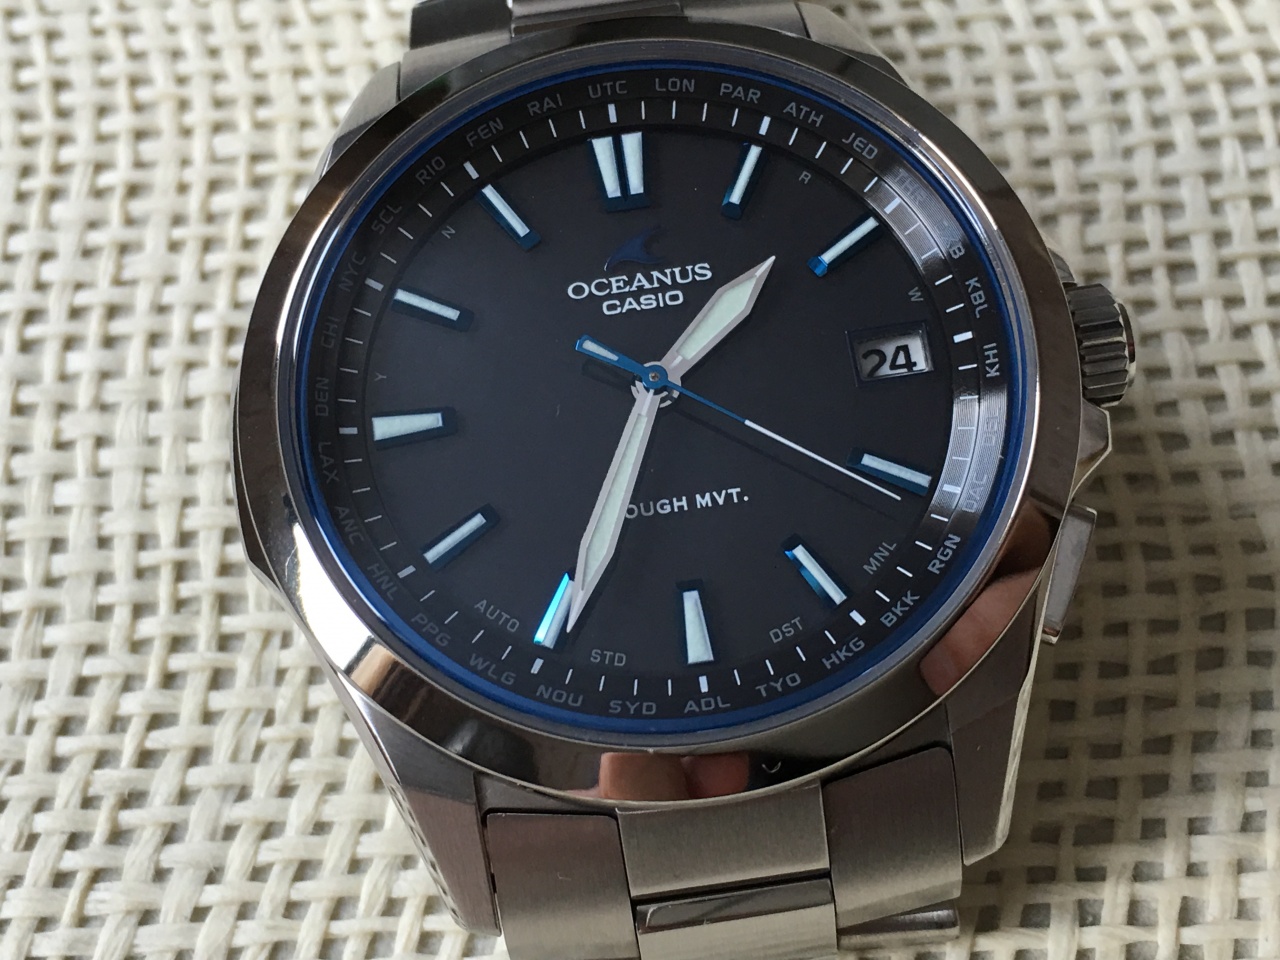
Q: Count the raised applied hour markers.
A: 11